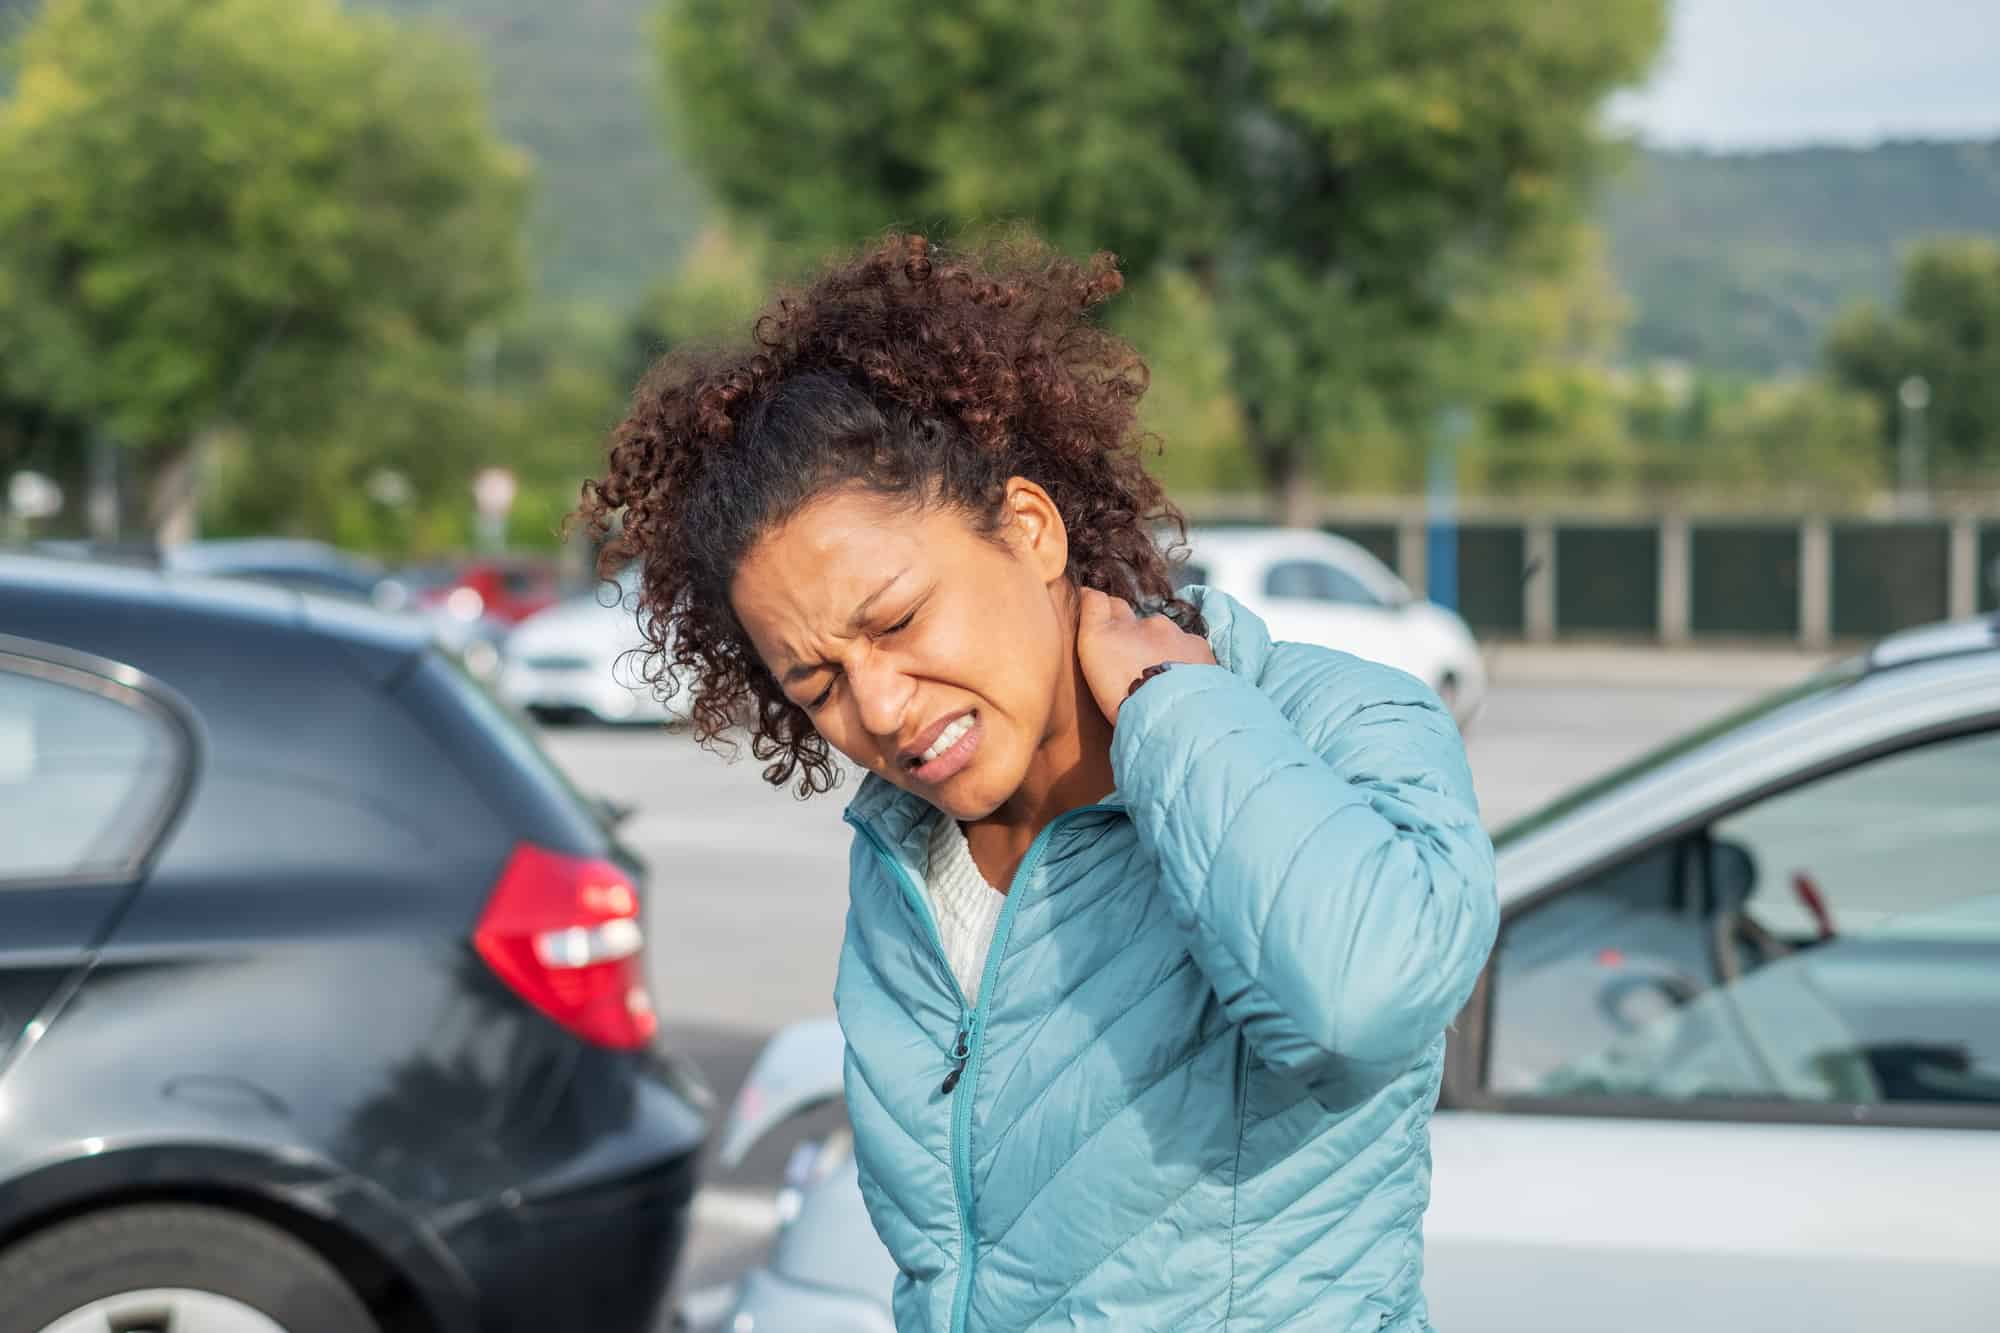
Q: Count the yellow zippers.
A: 0